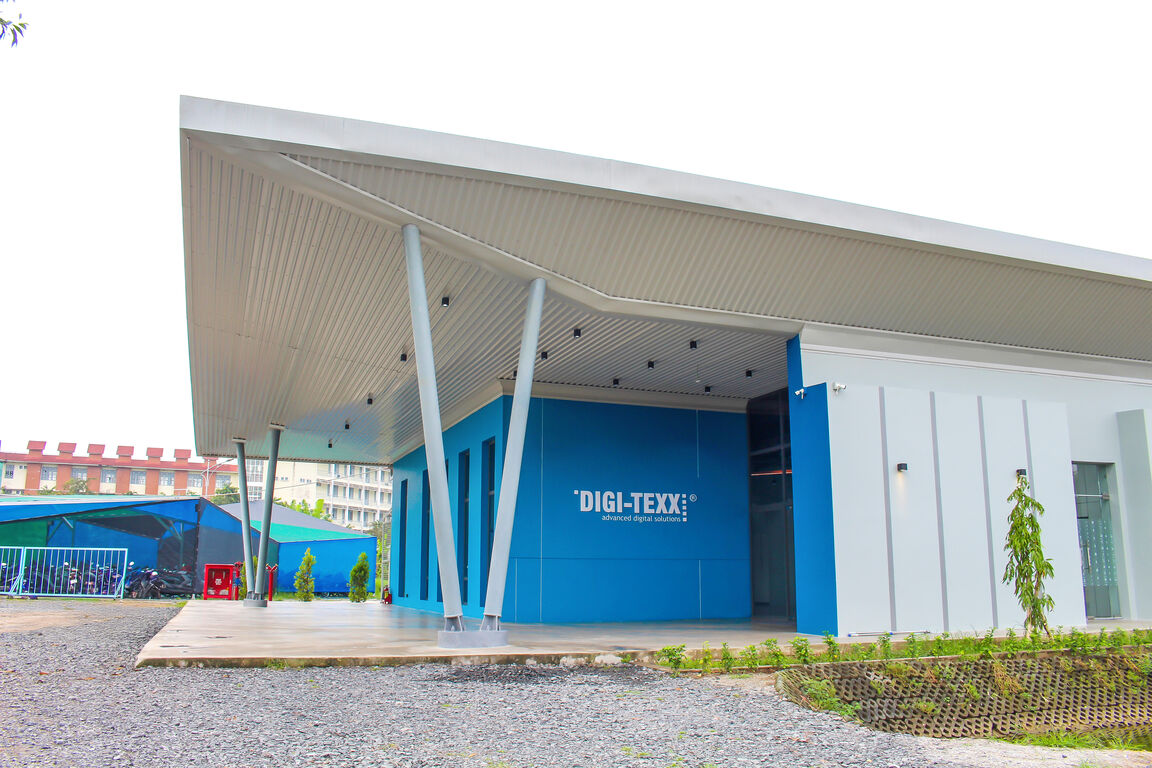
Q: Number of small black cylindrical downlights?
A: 13